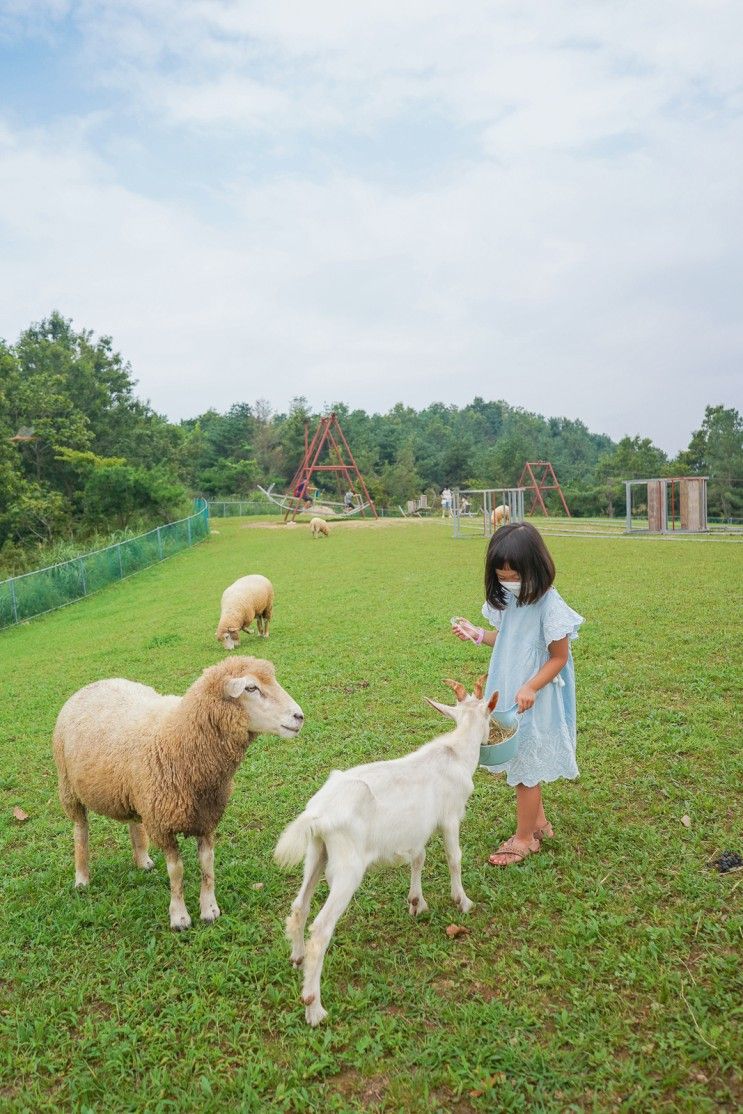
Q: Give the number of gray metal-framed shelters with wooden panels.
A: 1